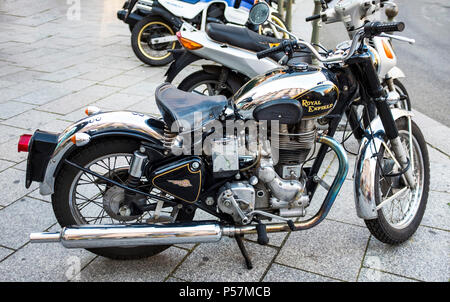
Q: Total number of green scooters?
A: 0